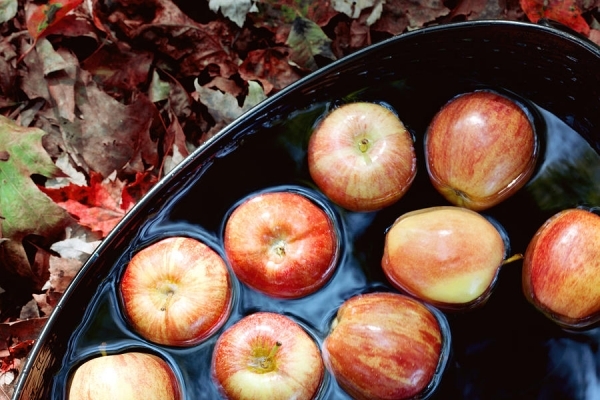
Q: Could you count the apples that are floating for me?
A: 9